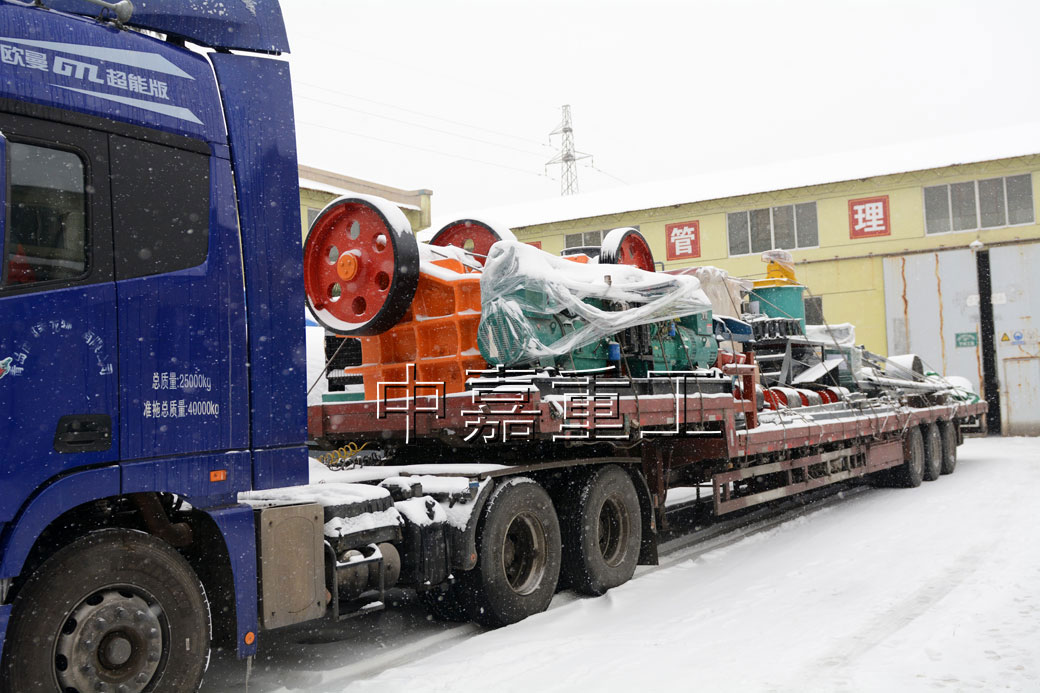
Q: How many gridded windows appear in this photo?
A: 3